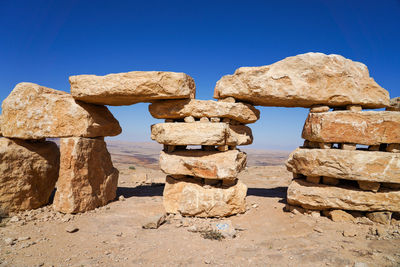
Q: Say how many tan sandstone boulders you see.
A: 12